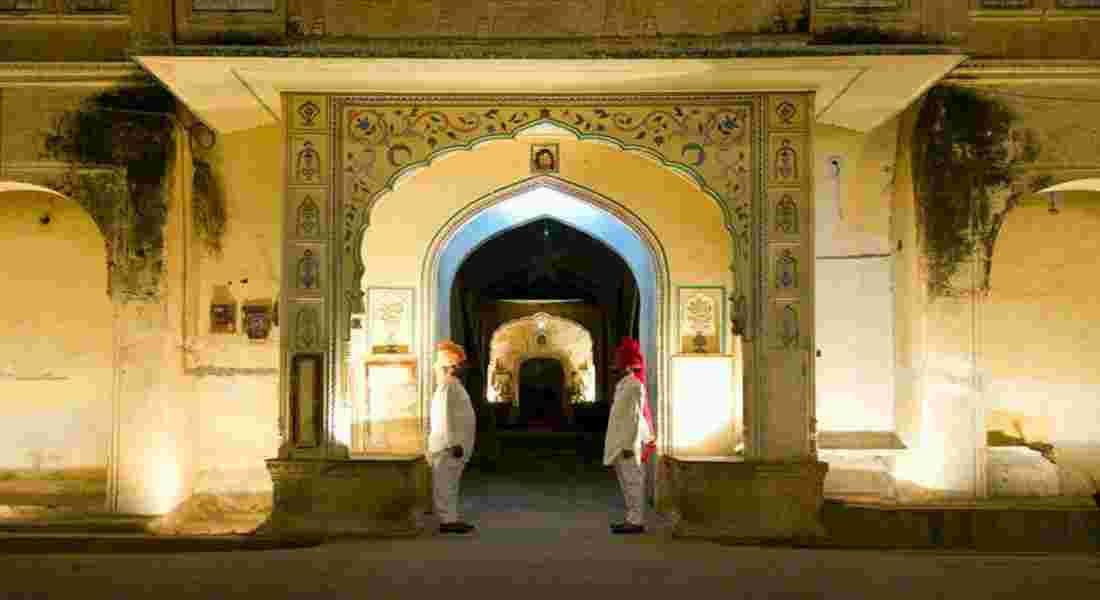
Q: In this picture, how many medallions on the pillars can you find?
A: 10